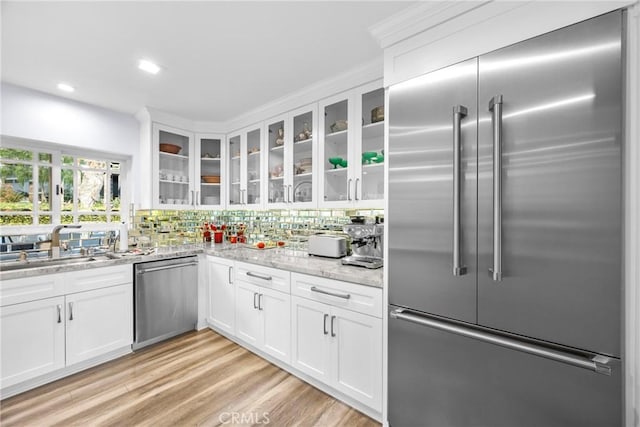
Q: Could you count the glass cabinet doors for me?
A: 8